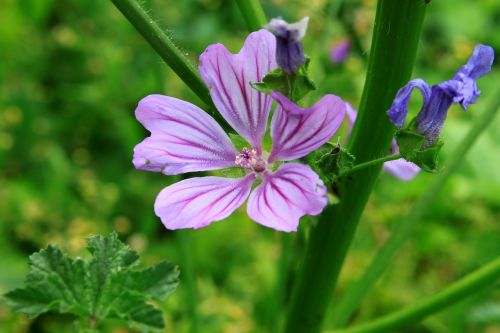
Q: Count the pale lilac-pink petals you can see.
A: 5